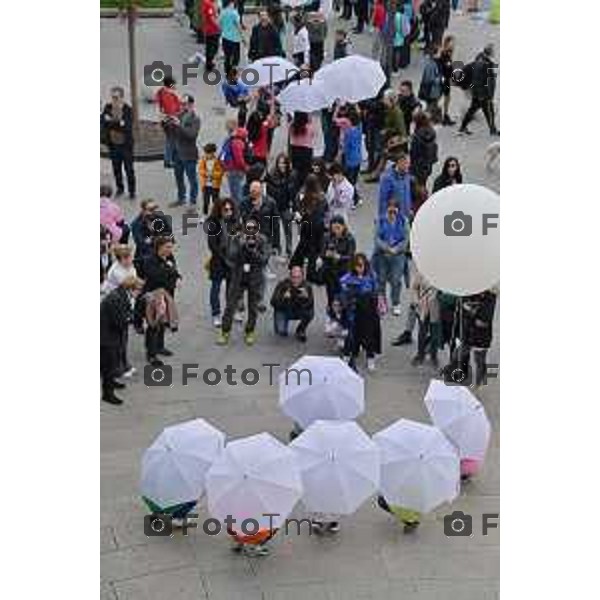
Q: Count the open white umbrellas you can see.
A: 9